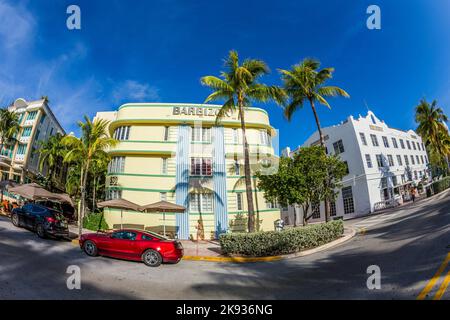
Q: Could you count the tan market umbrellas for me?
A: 4